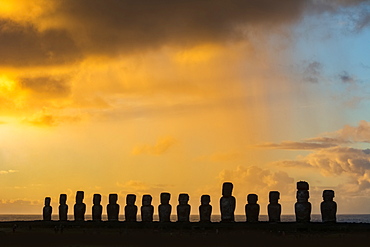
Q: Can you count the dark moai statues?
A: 15